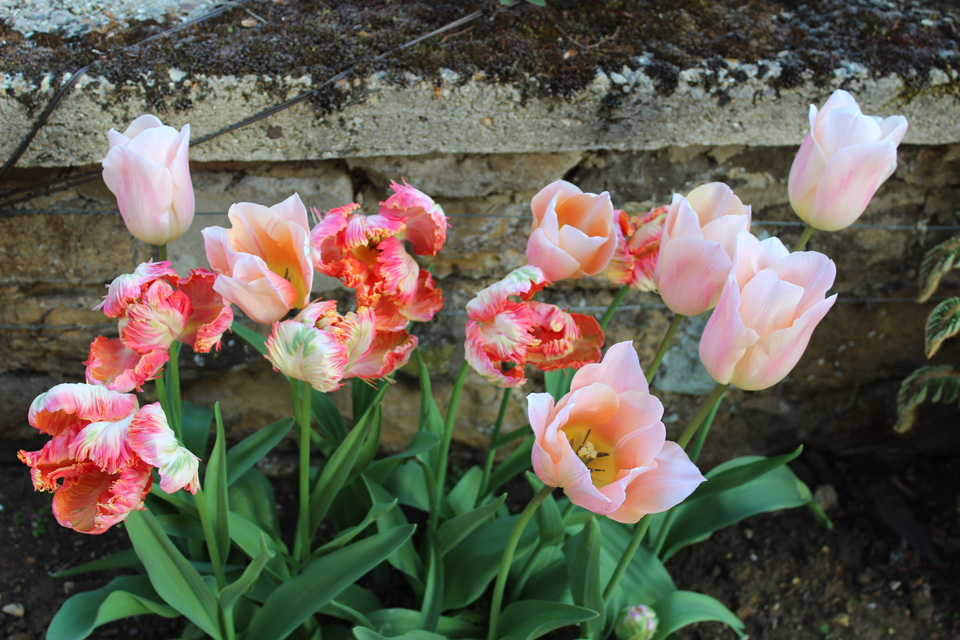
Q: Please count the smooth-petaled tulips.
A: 7